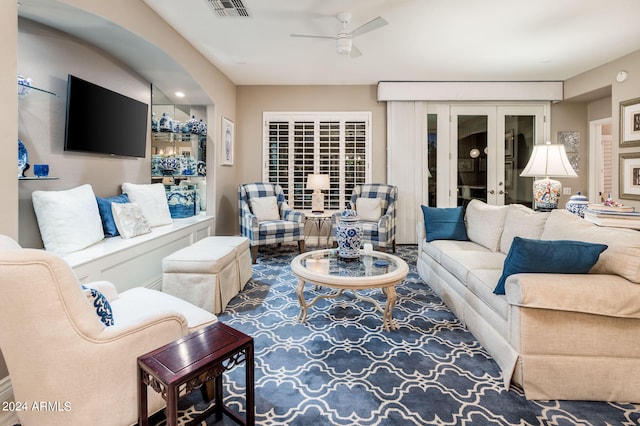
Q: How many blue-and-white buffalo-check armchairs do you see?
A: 2